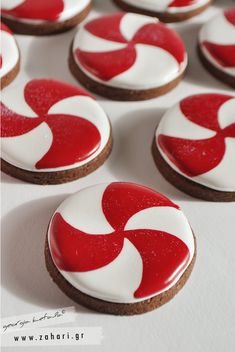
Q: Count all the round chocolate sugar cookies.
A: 8